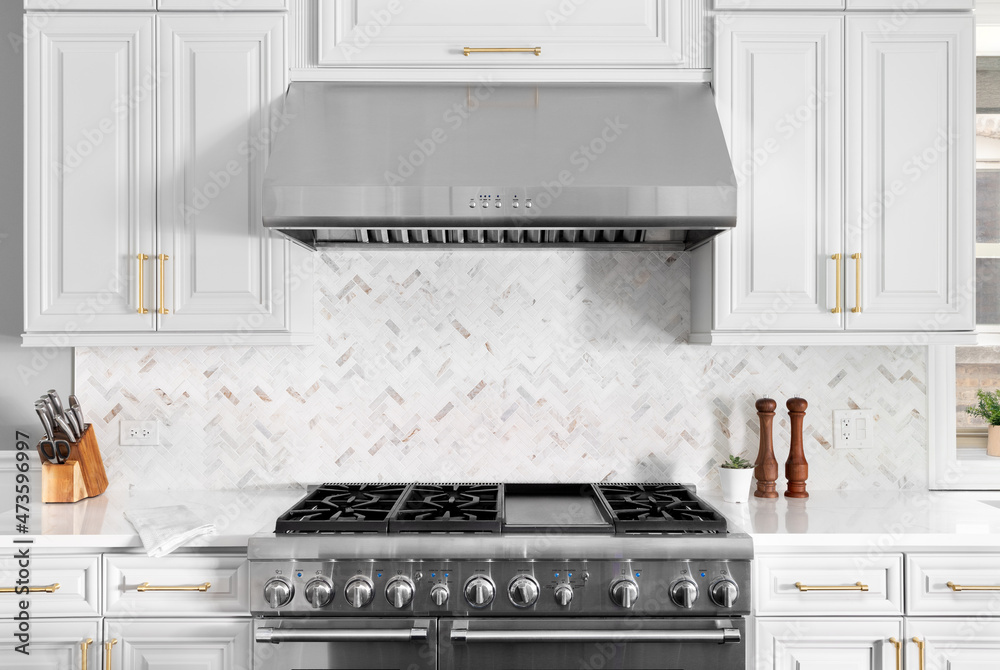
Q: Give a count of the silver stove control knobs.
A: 11